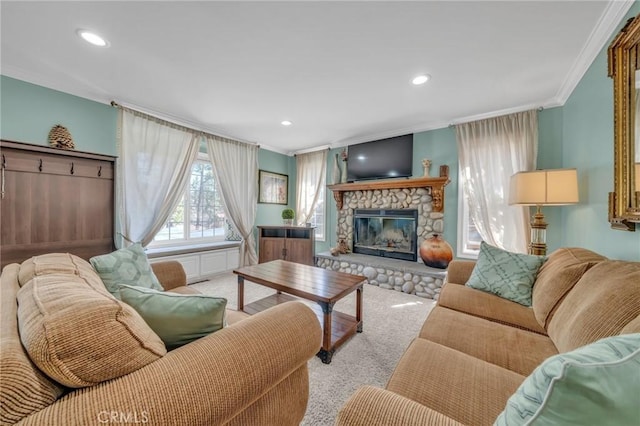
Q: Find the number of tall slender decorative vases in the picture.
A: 2